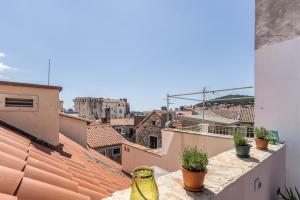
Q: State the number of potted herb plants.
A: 3